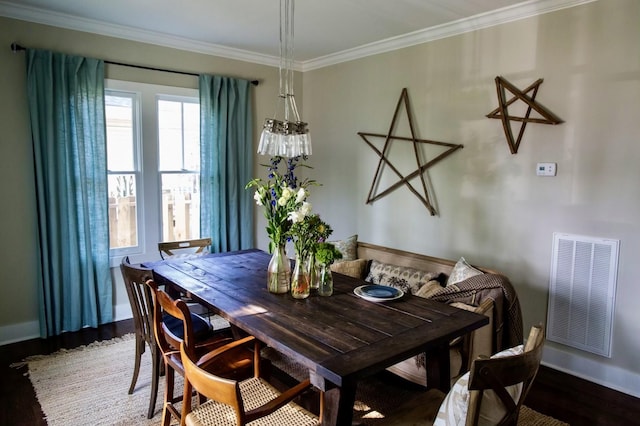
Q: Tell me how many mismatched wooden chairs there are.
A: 5